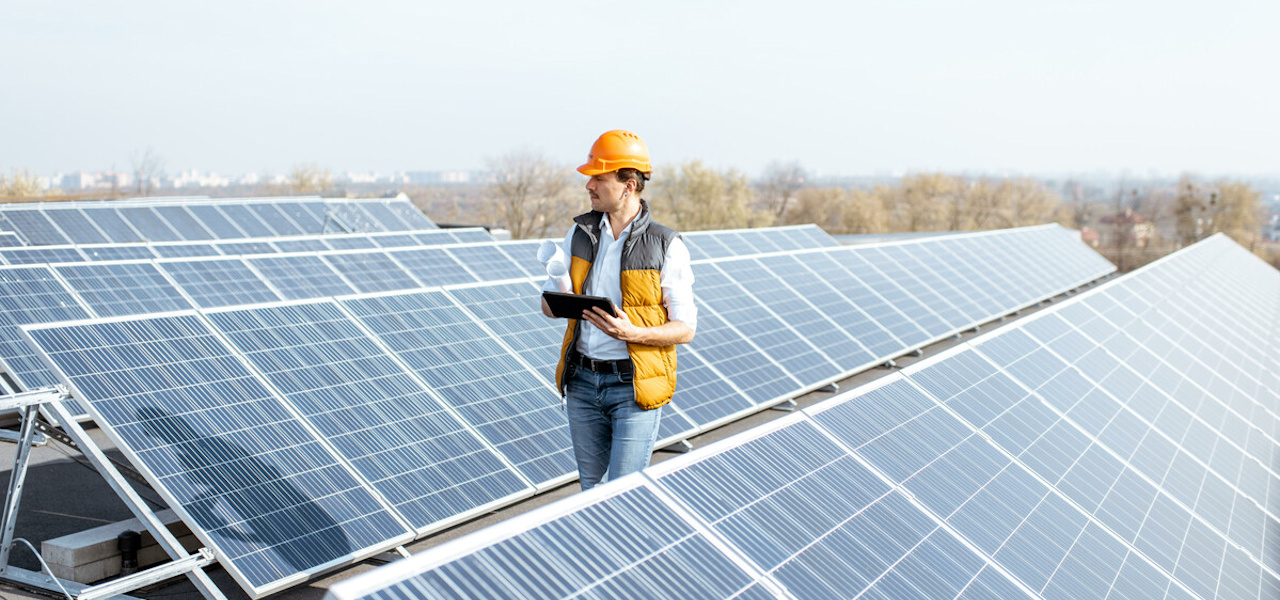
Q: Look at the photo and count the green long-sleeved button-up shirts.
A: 0